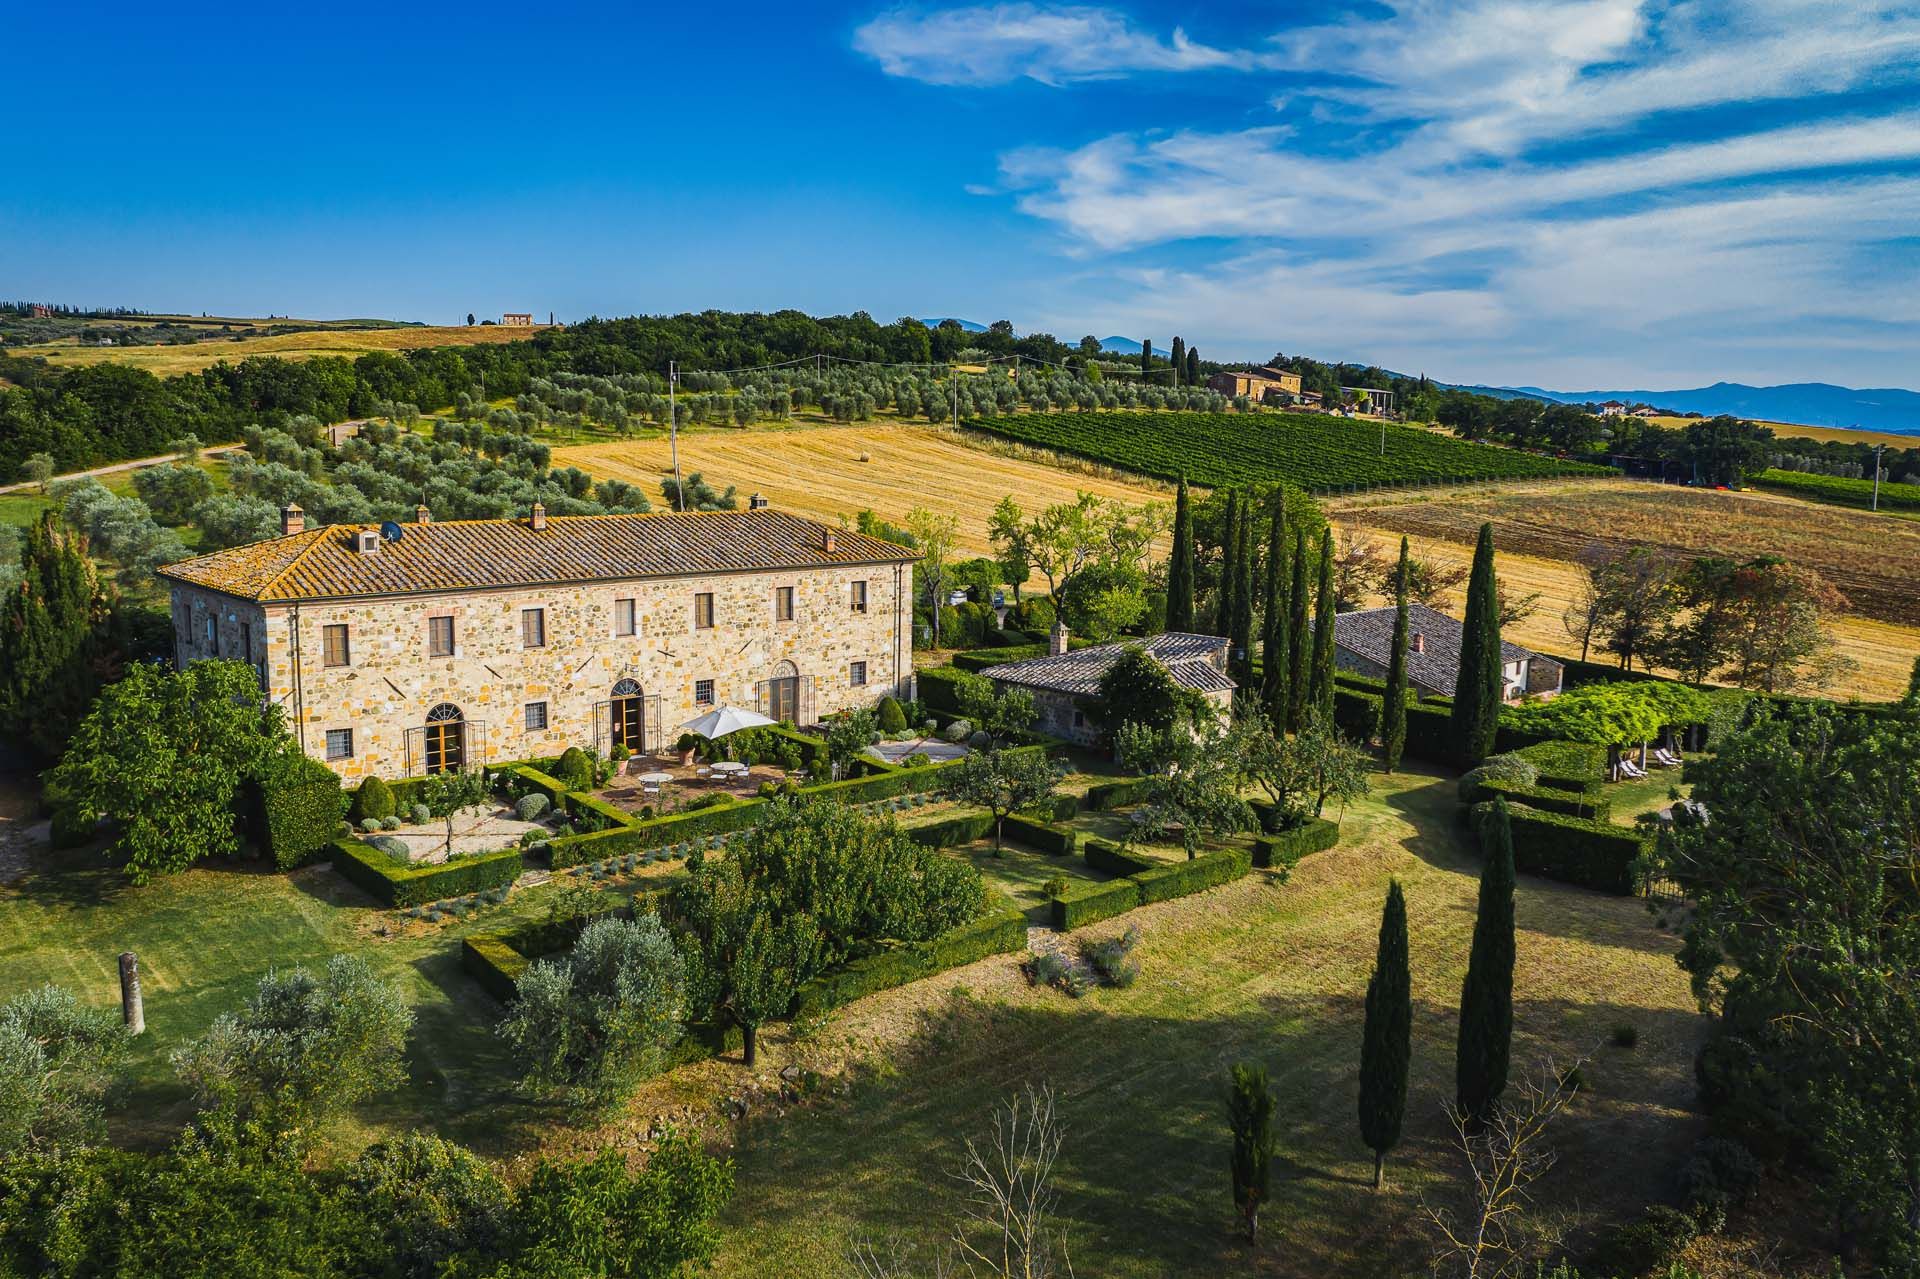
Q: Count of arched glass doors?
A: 3